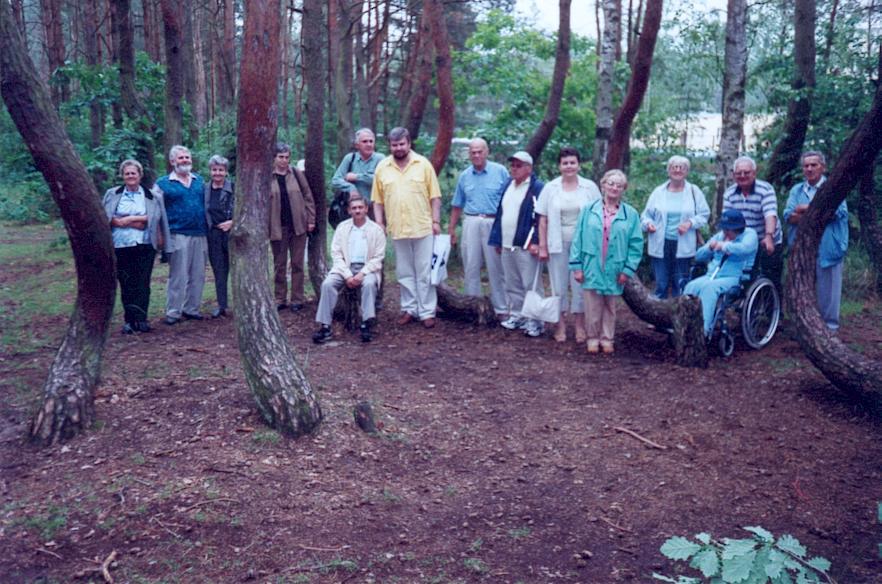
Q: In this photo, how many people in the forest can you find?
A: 15